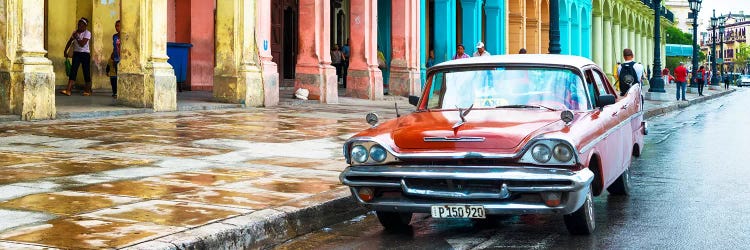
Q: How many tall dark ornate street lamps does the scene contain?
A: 5